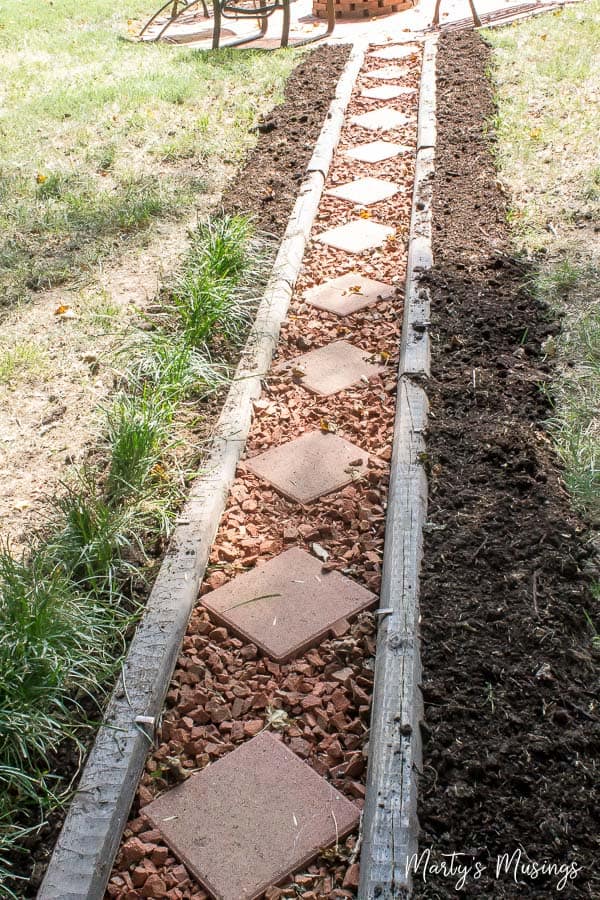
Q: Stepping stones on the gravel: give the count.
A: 12